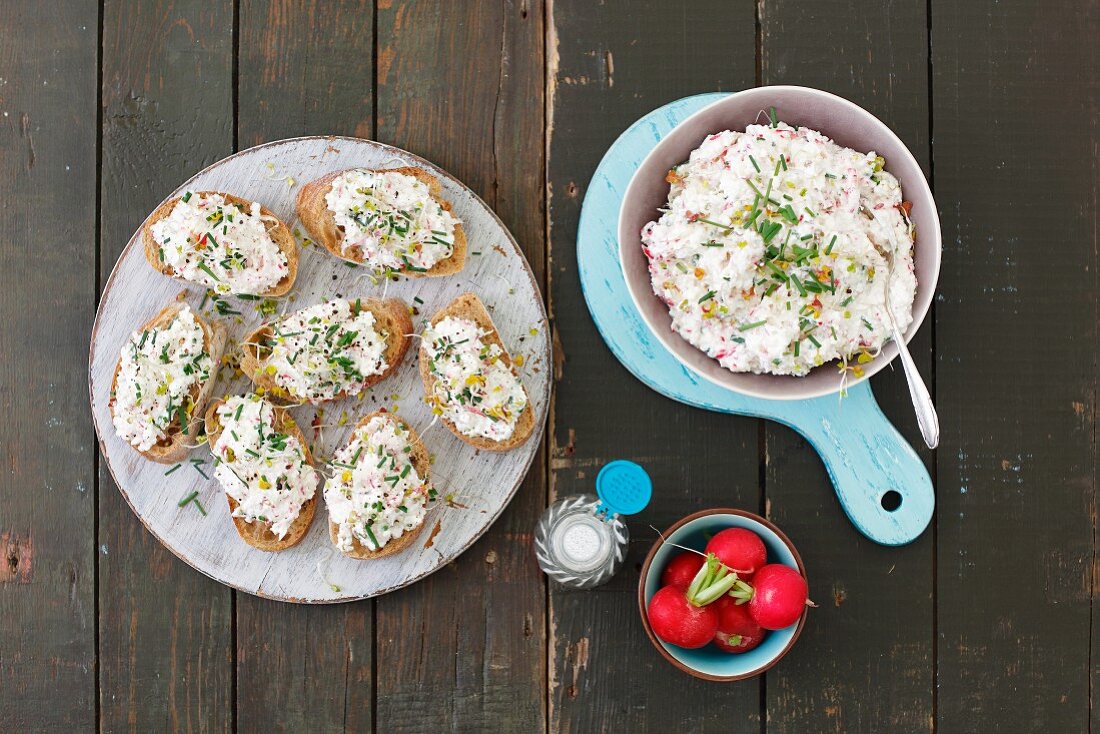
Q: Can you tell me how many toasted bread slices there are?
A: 7